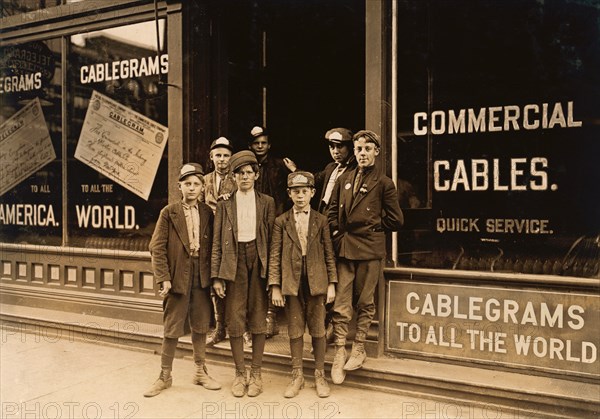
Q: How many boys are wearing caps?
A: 7